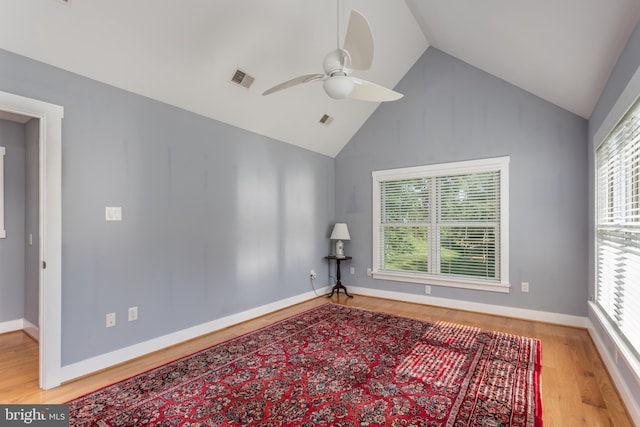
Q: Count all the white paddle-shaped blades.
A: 3